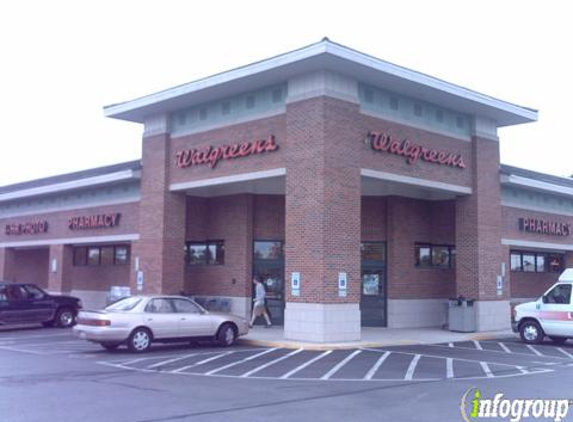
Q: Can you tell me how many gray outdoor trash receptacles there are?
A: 1